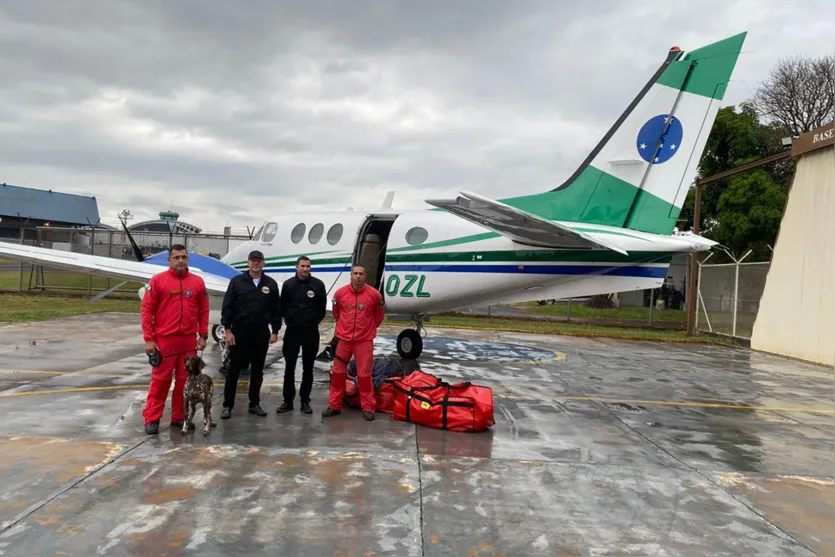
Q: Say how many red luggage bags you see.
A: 2